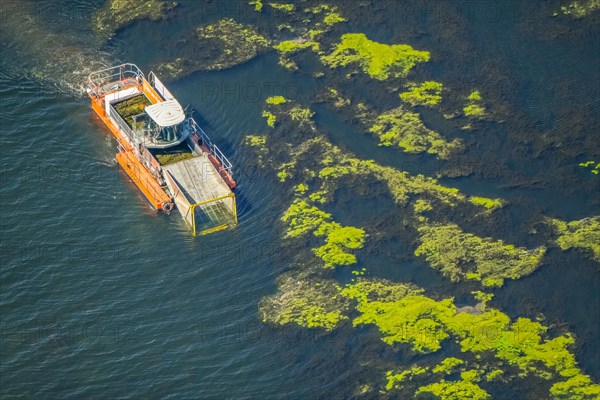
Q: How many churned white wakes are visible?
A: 1